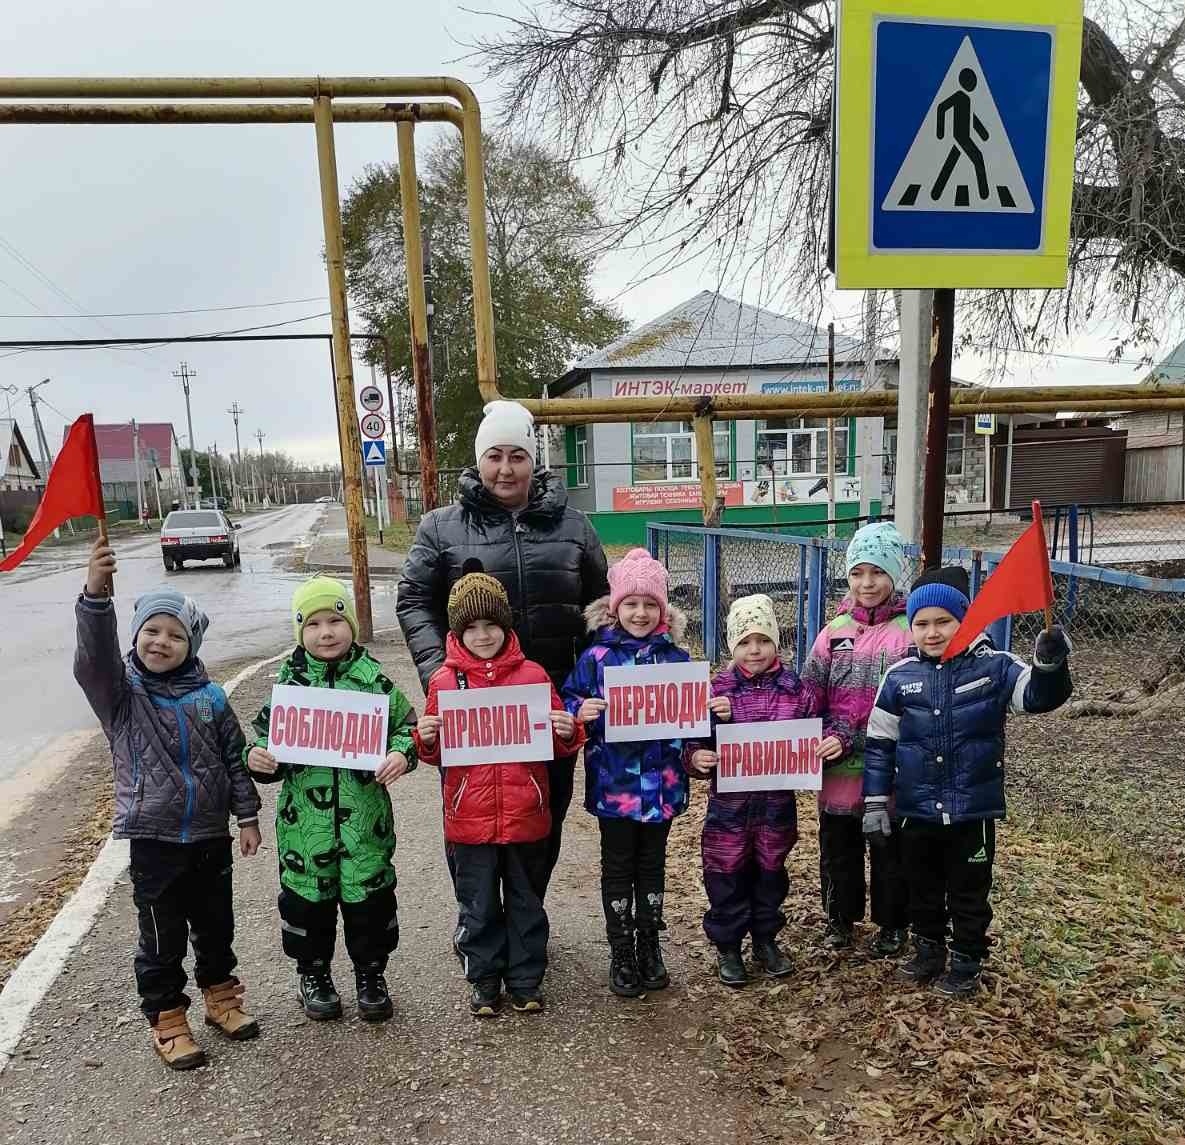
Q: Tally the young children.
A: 7